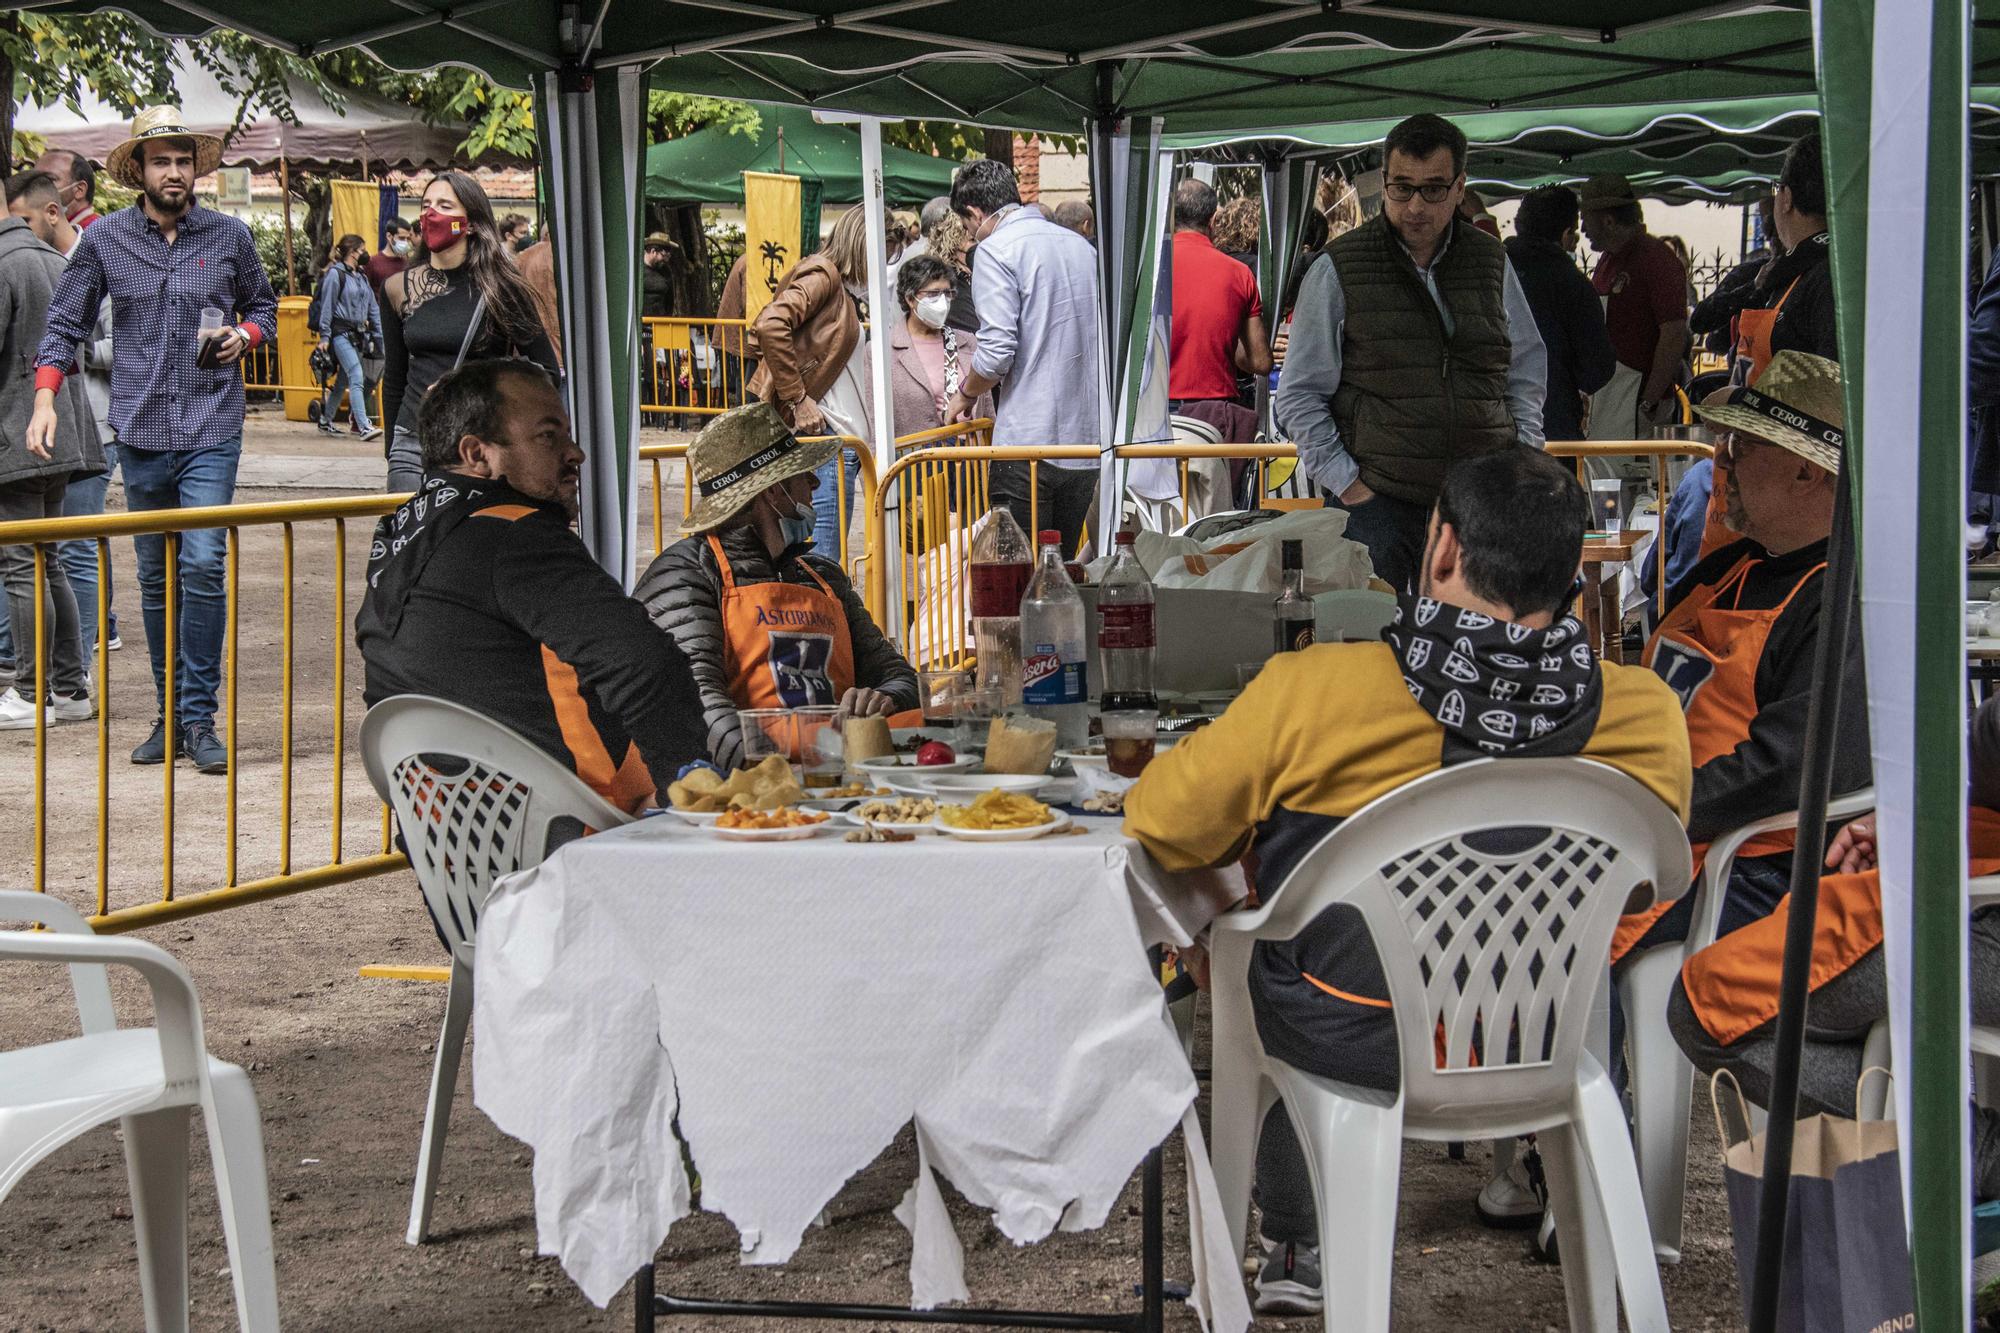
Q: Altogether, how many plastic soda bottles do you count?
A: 3